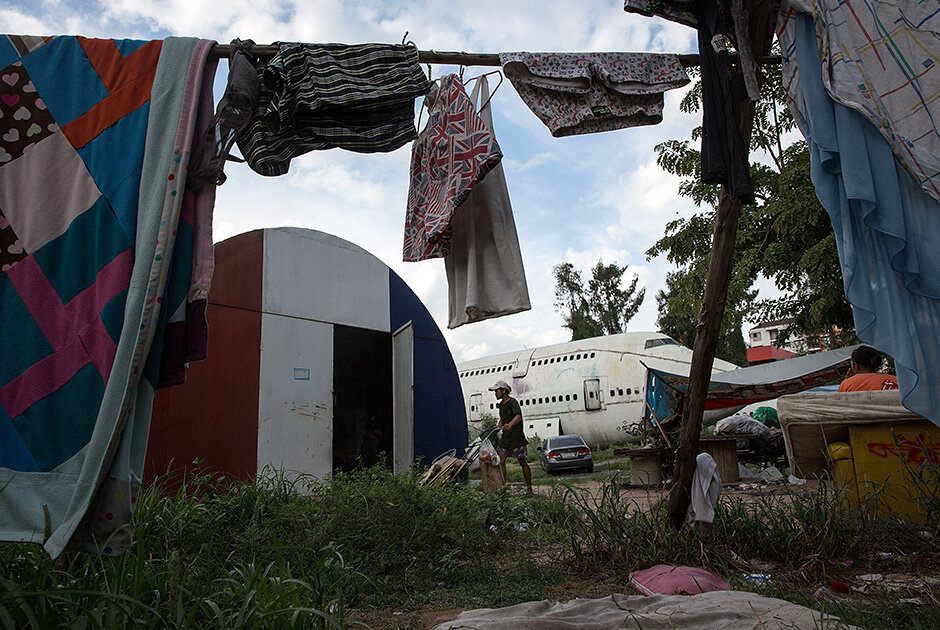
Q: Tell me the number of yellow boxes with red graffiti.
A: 1